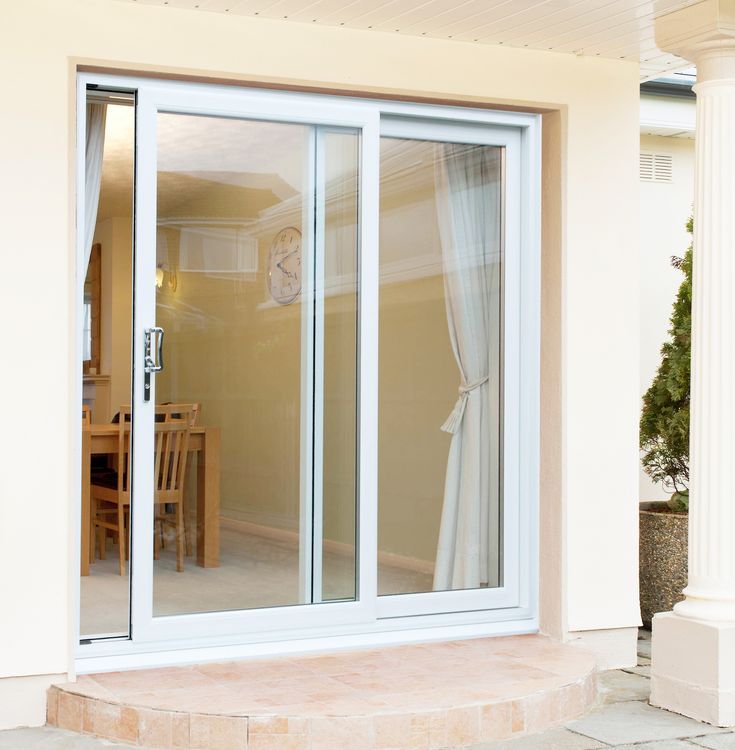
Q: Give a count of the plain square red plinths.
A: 0